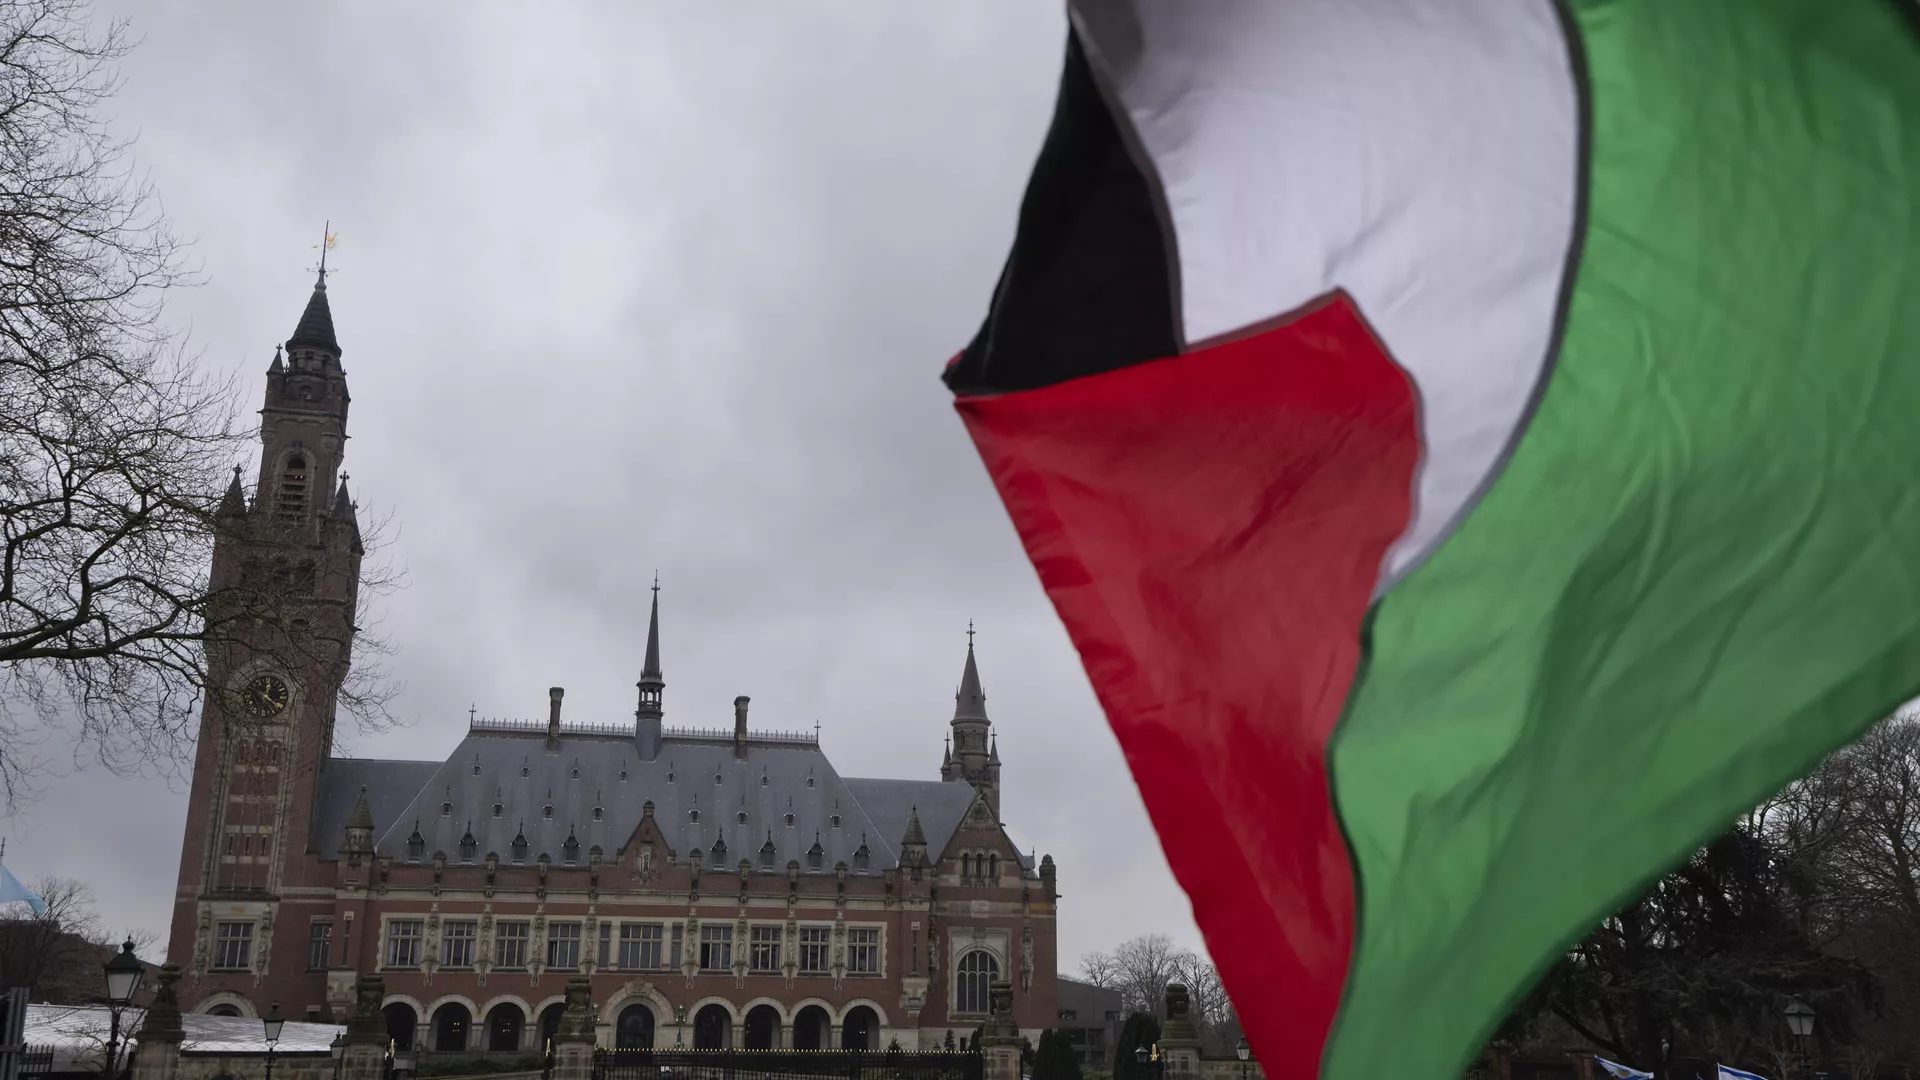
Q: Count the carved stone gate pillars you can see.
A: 5